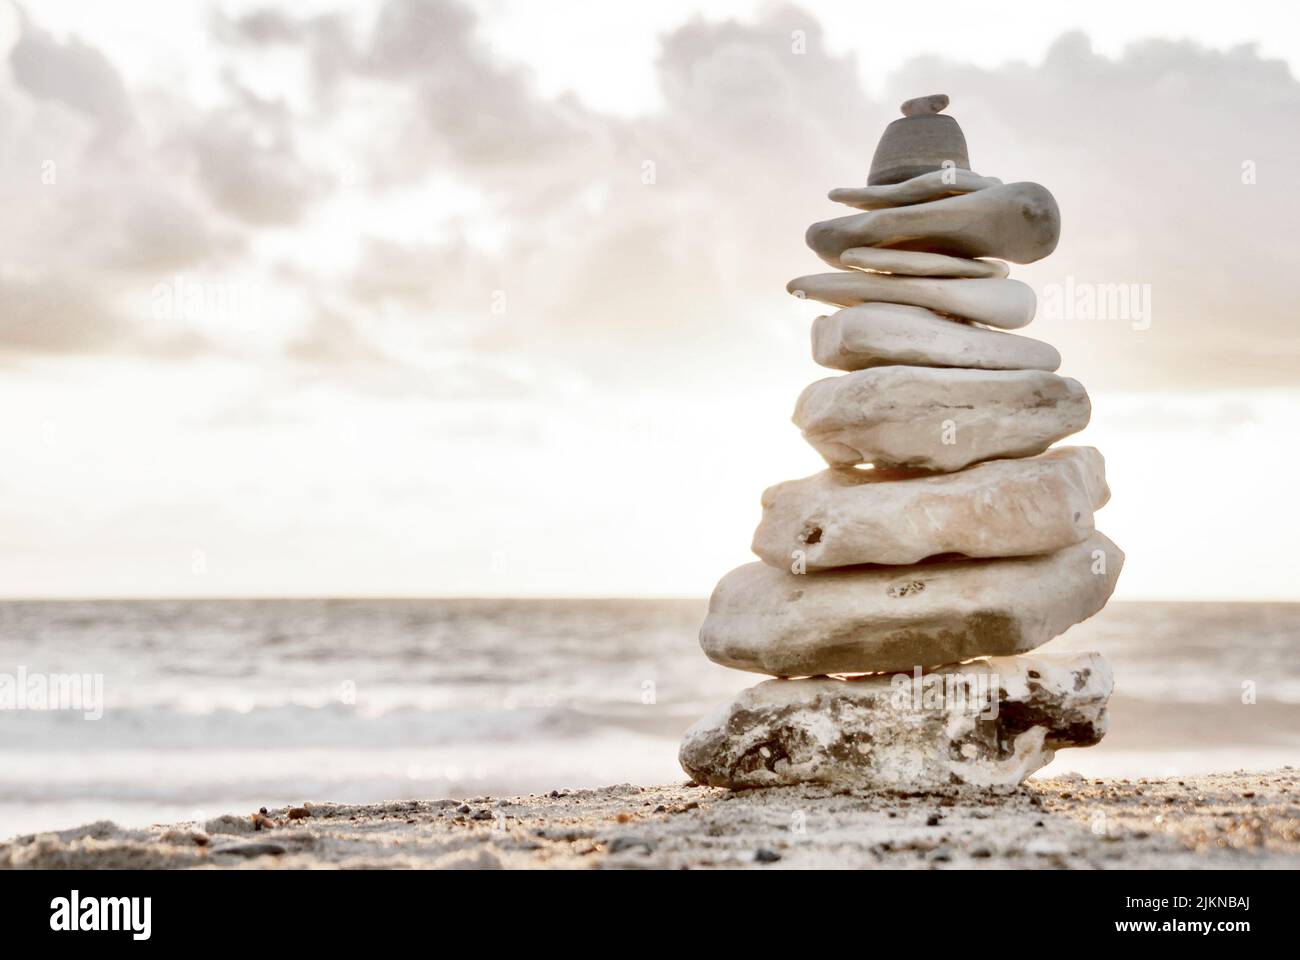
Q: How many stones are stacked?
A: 11